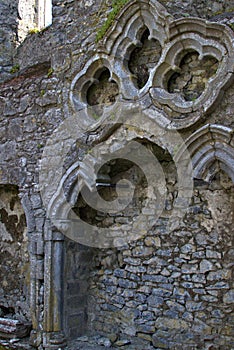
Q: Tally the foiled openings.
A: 3